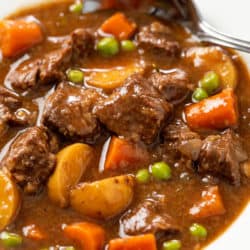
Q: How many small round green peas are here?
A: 11